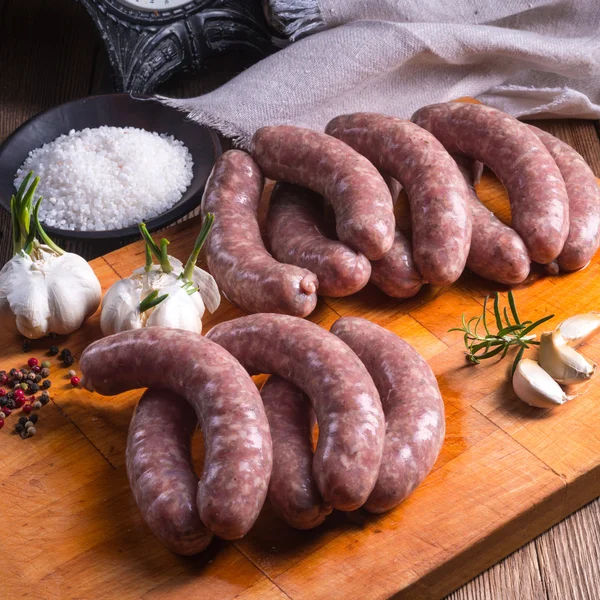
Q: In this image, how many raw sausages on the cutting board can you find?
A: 13